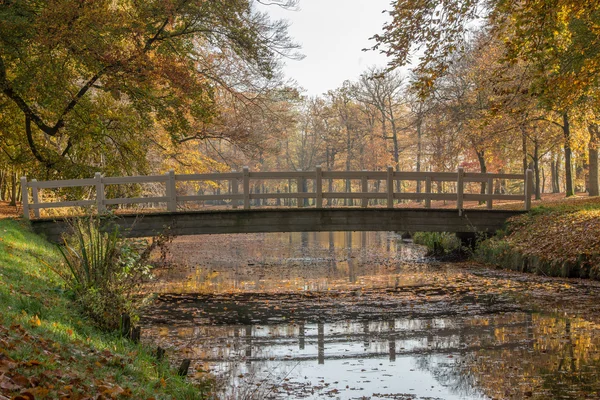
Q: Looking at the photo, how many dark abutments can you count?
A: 1